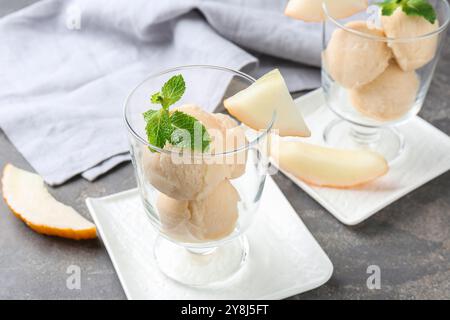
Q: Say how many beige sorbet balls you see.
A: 7